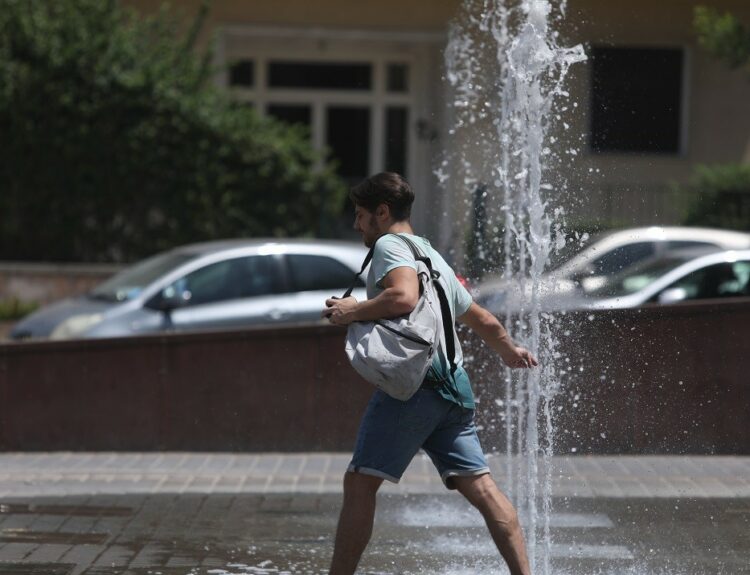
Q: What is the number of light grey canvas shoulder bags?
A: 1